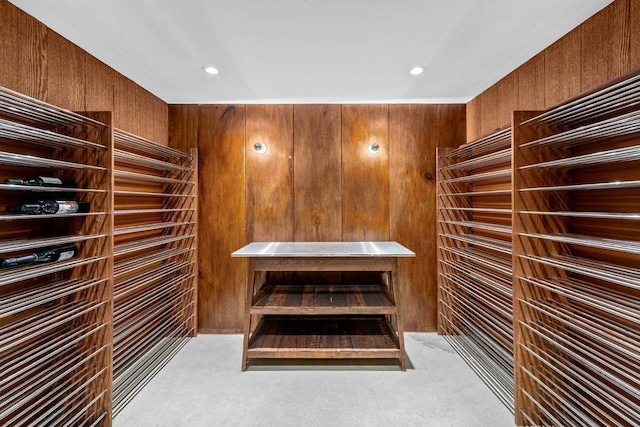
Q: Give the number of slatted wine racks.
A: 4